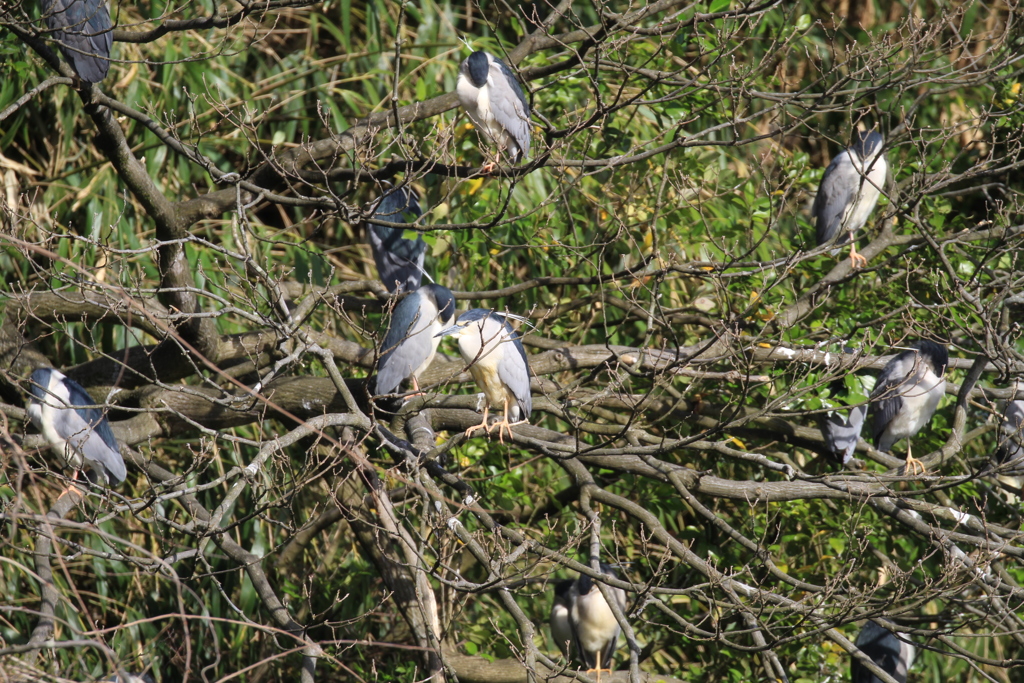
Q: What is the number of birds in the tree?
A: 13